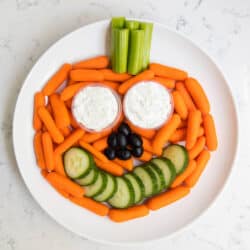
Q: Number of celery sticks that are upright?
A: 5